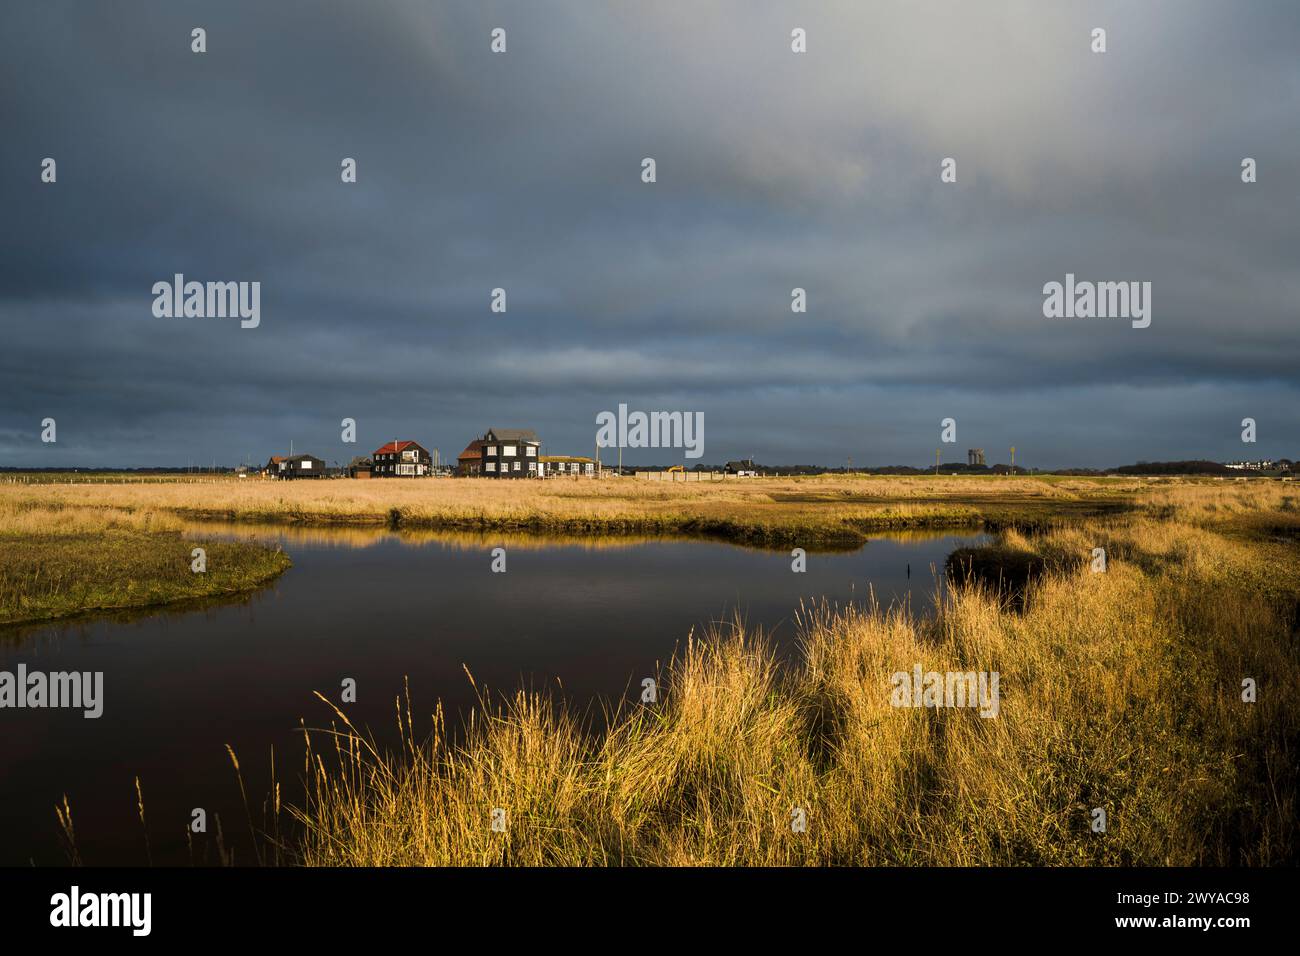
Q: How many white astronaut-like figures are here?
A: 0